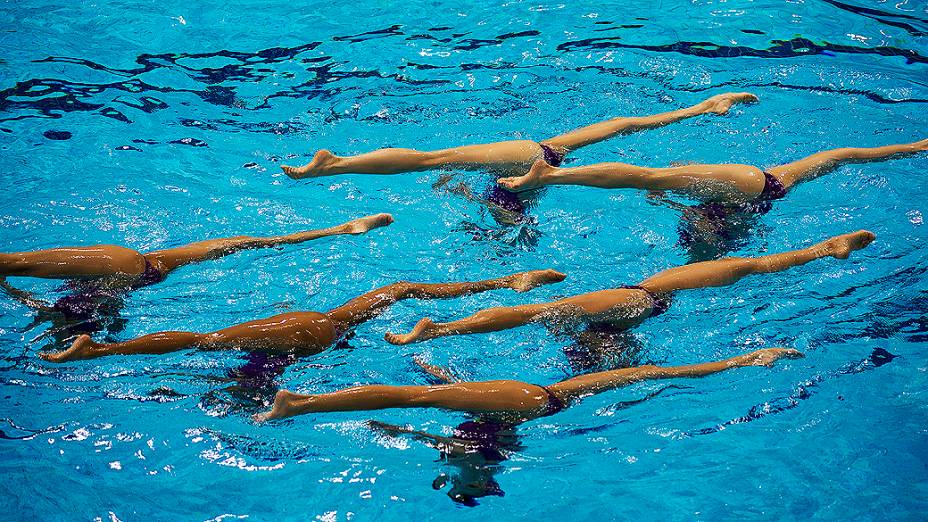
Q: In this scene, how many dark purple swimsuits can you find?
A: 6